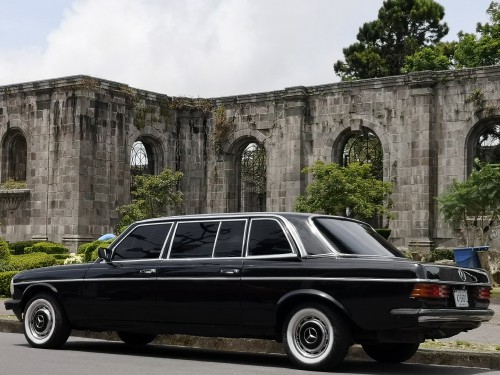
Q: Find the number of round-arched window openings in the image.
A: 5